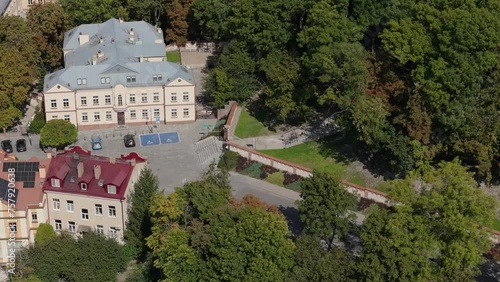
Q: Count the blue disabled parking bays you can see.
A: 2